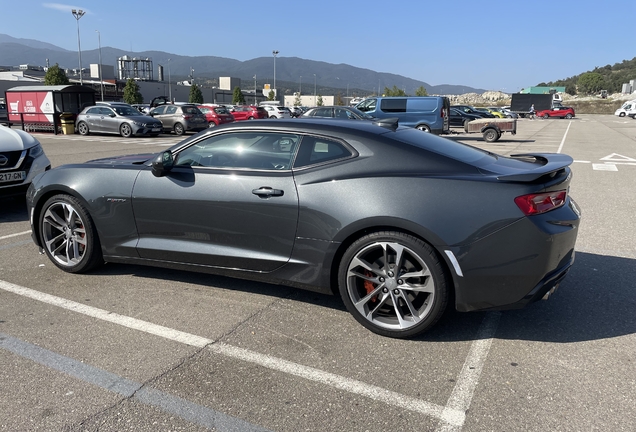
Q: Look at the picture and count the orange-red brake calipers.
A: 2